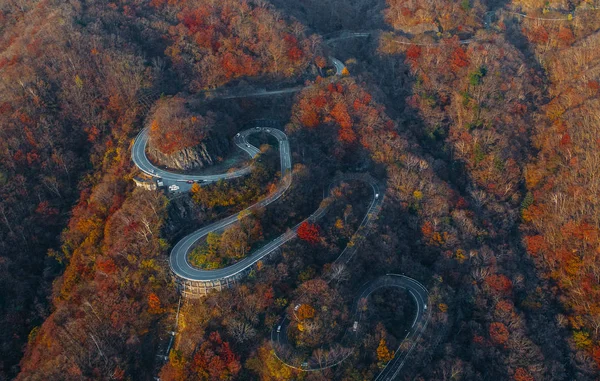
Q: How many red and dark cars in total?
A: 2